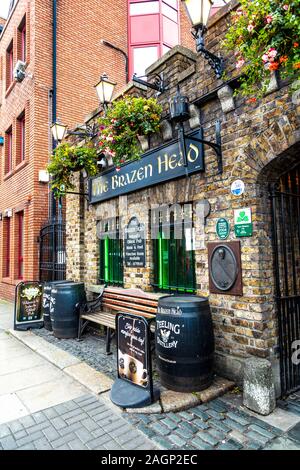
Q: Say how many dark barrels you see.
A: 3